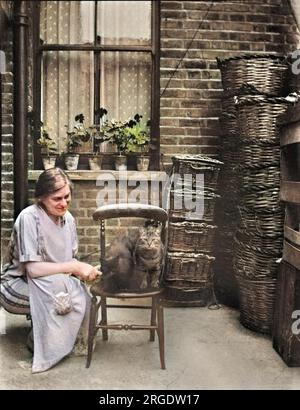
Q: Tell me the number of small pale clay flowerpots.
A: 5